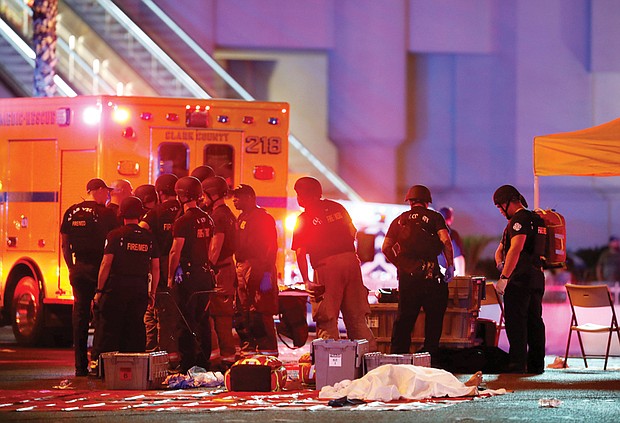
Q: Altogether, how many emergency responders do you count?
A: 12